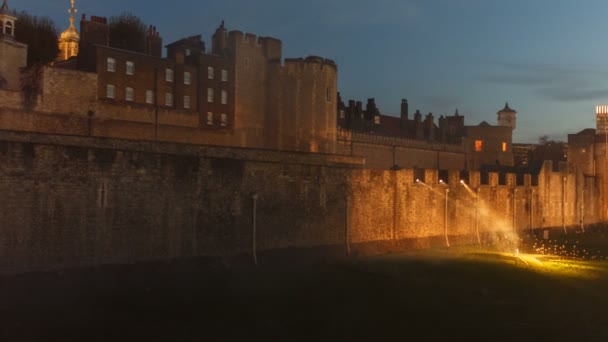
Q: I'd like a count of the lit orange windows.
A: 2